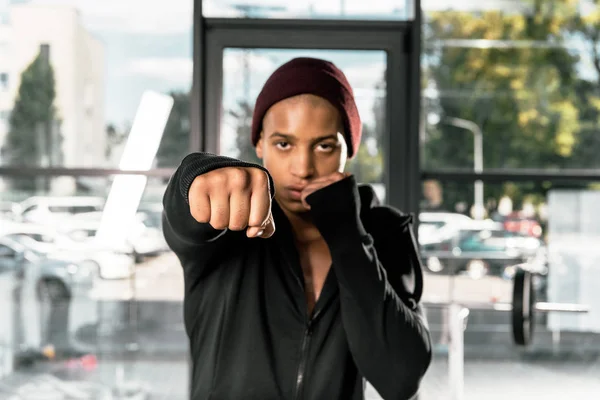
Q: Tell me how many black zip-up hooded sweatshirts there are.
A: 1